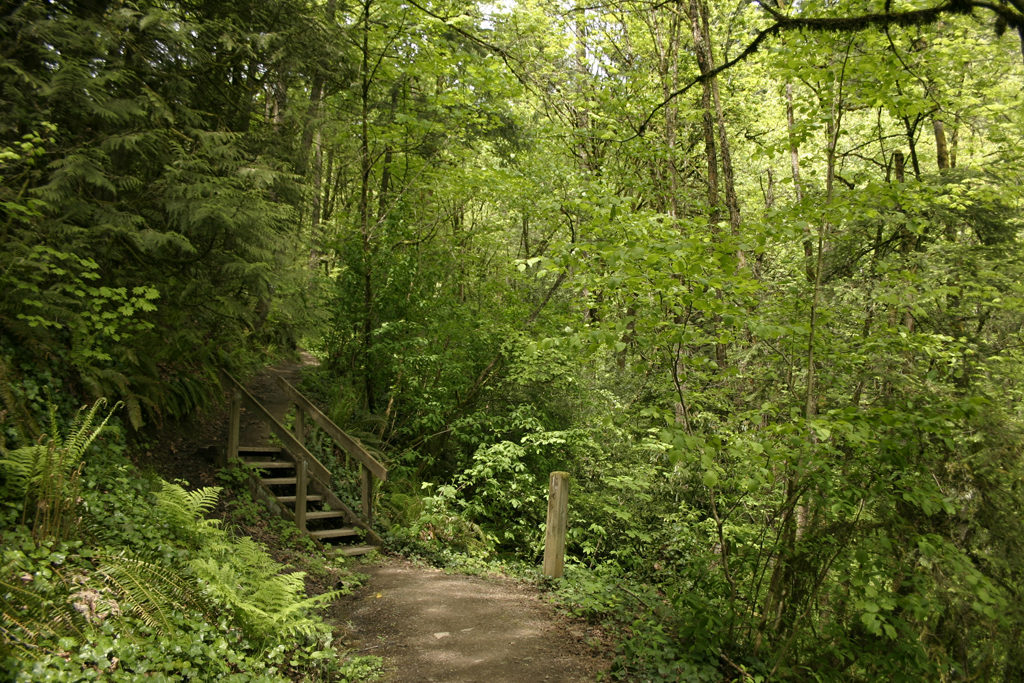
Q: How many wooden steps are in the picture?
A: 7